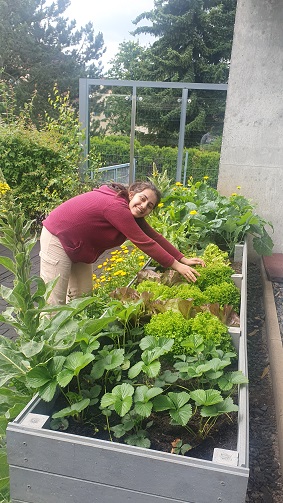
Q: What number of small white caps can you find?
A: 5